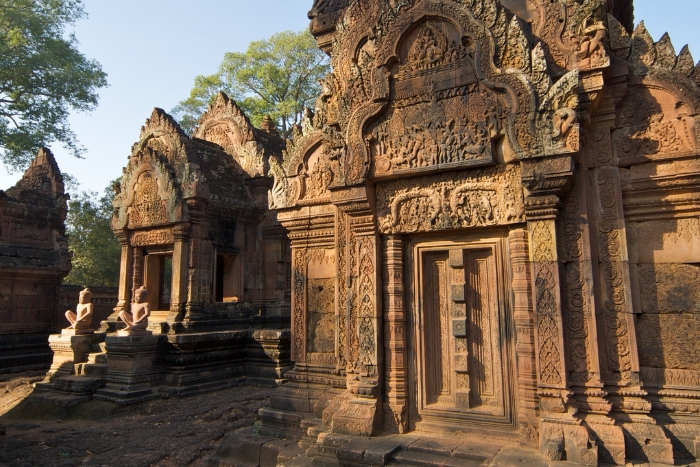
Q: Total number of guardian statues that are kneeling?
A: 2